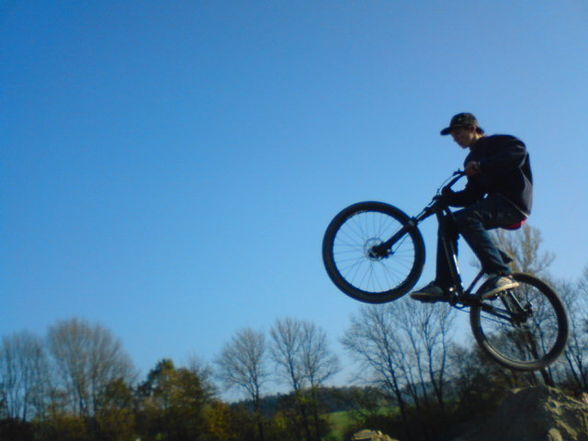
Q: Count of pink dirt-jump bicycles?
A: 0